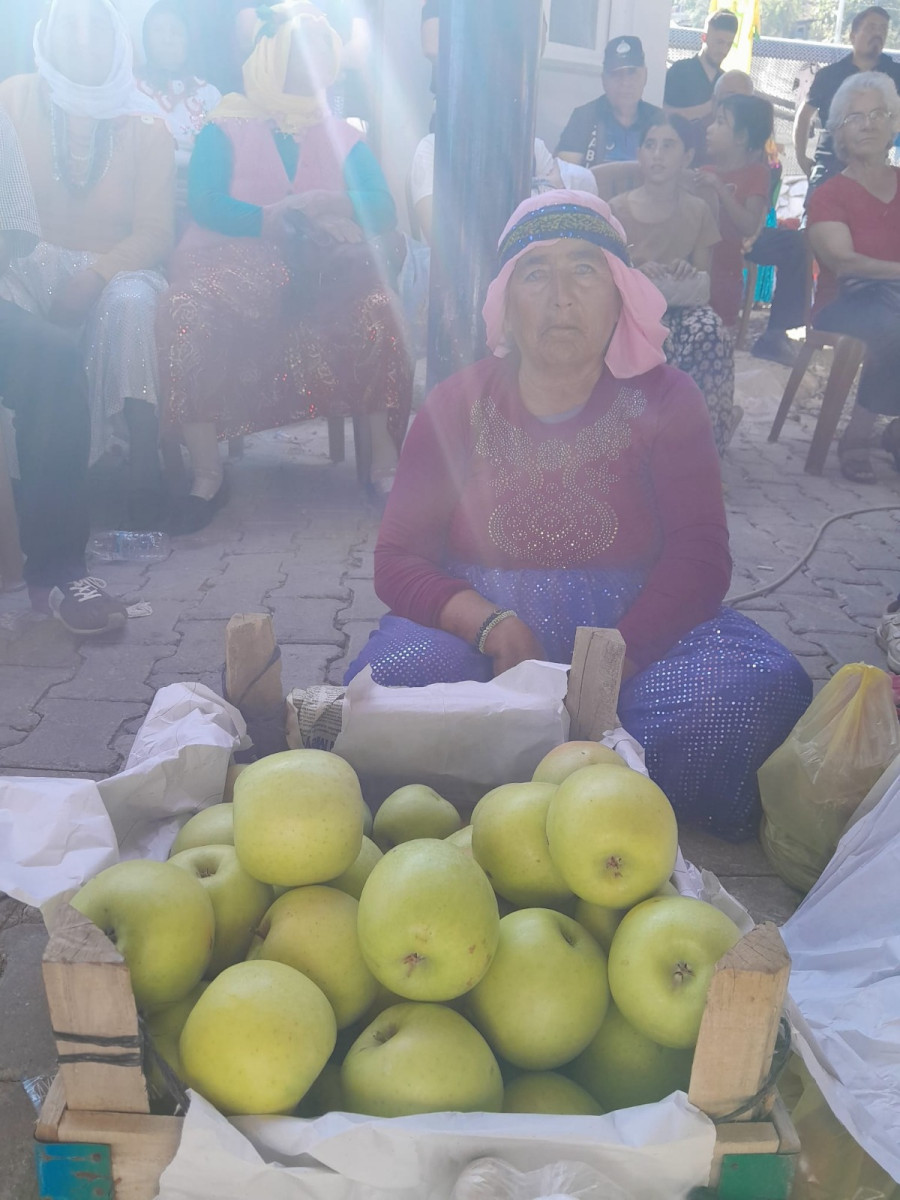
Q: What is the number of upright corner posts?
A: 4